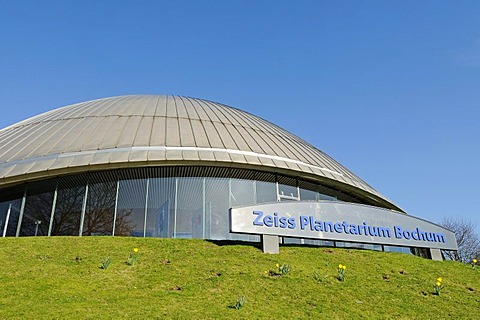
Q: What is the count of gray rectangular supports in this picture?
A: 2